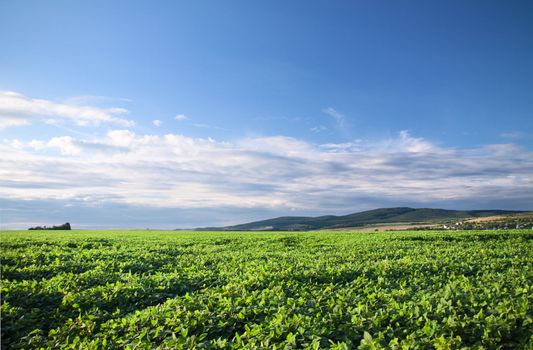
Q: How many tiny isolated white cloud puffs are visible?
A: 2